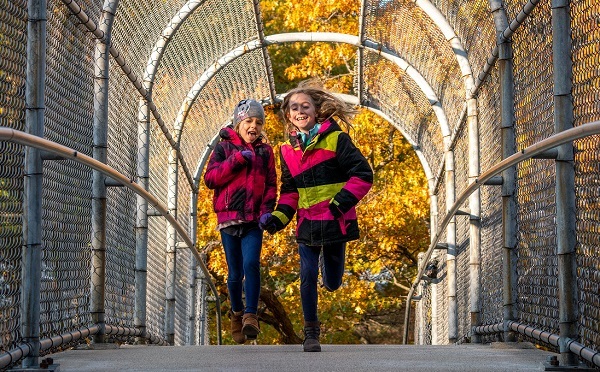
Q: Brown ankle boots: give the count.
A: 2